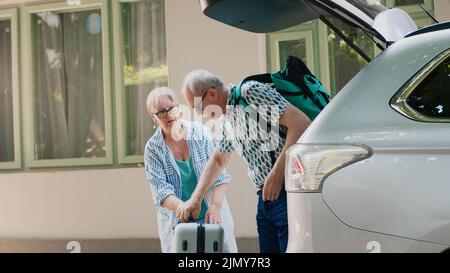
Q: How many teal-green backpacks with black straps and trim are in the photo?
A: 1